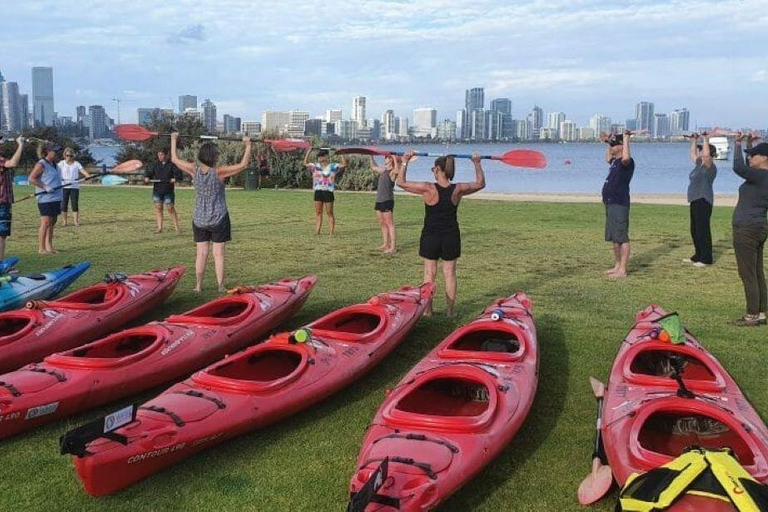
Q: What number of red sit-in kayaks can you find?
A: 5